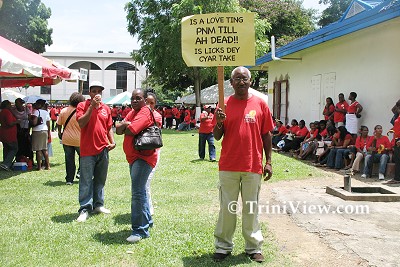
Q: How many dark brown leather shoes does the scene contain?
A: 2